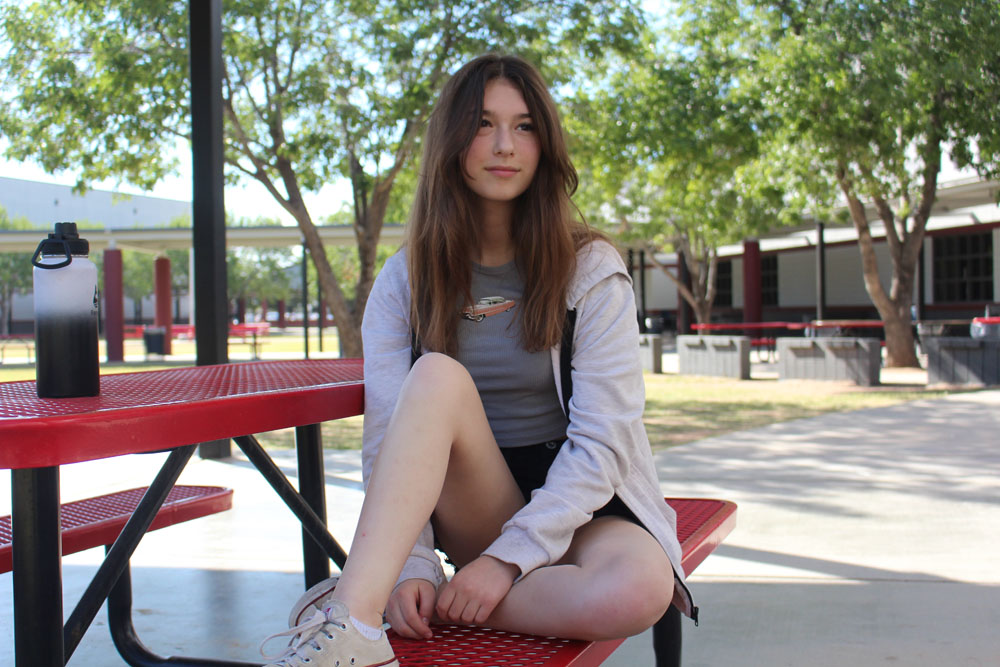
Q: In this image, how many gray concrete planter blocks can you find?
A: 4